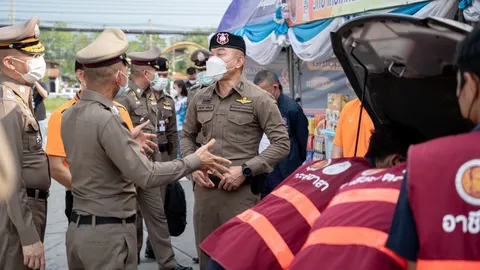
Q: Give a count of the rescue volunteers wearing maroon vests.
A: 3